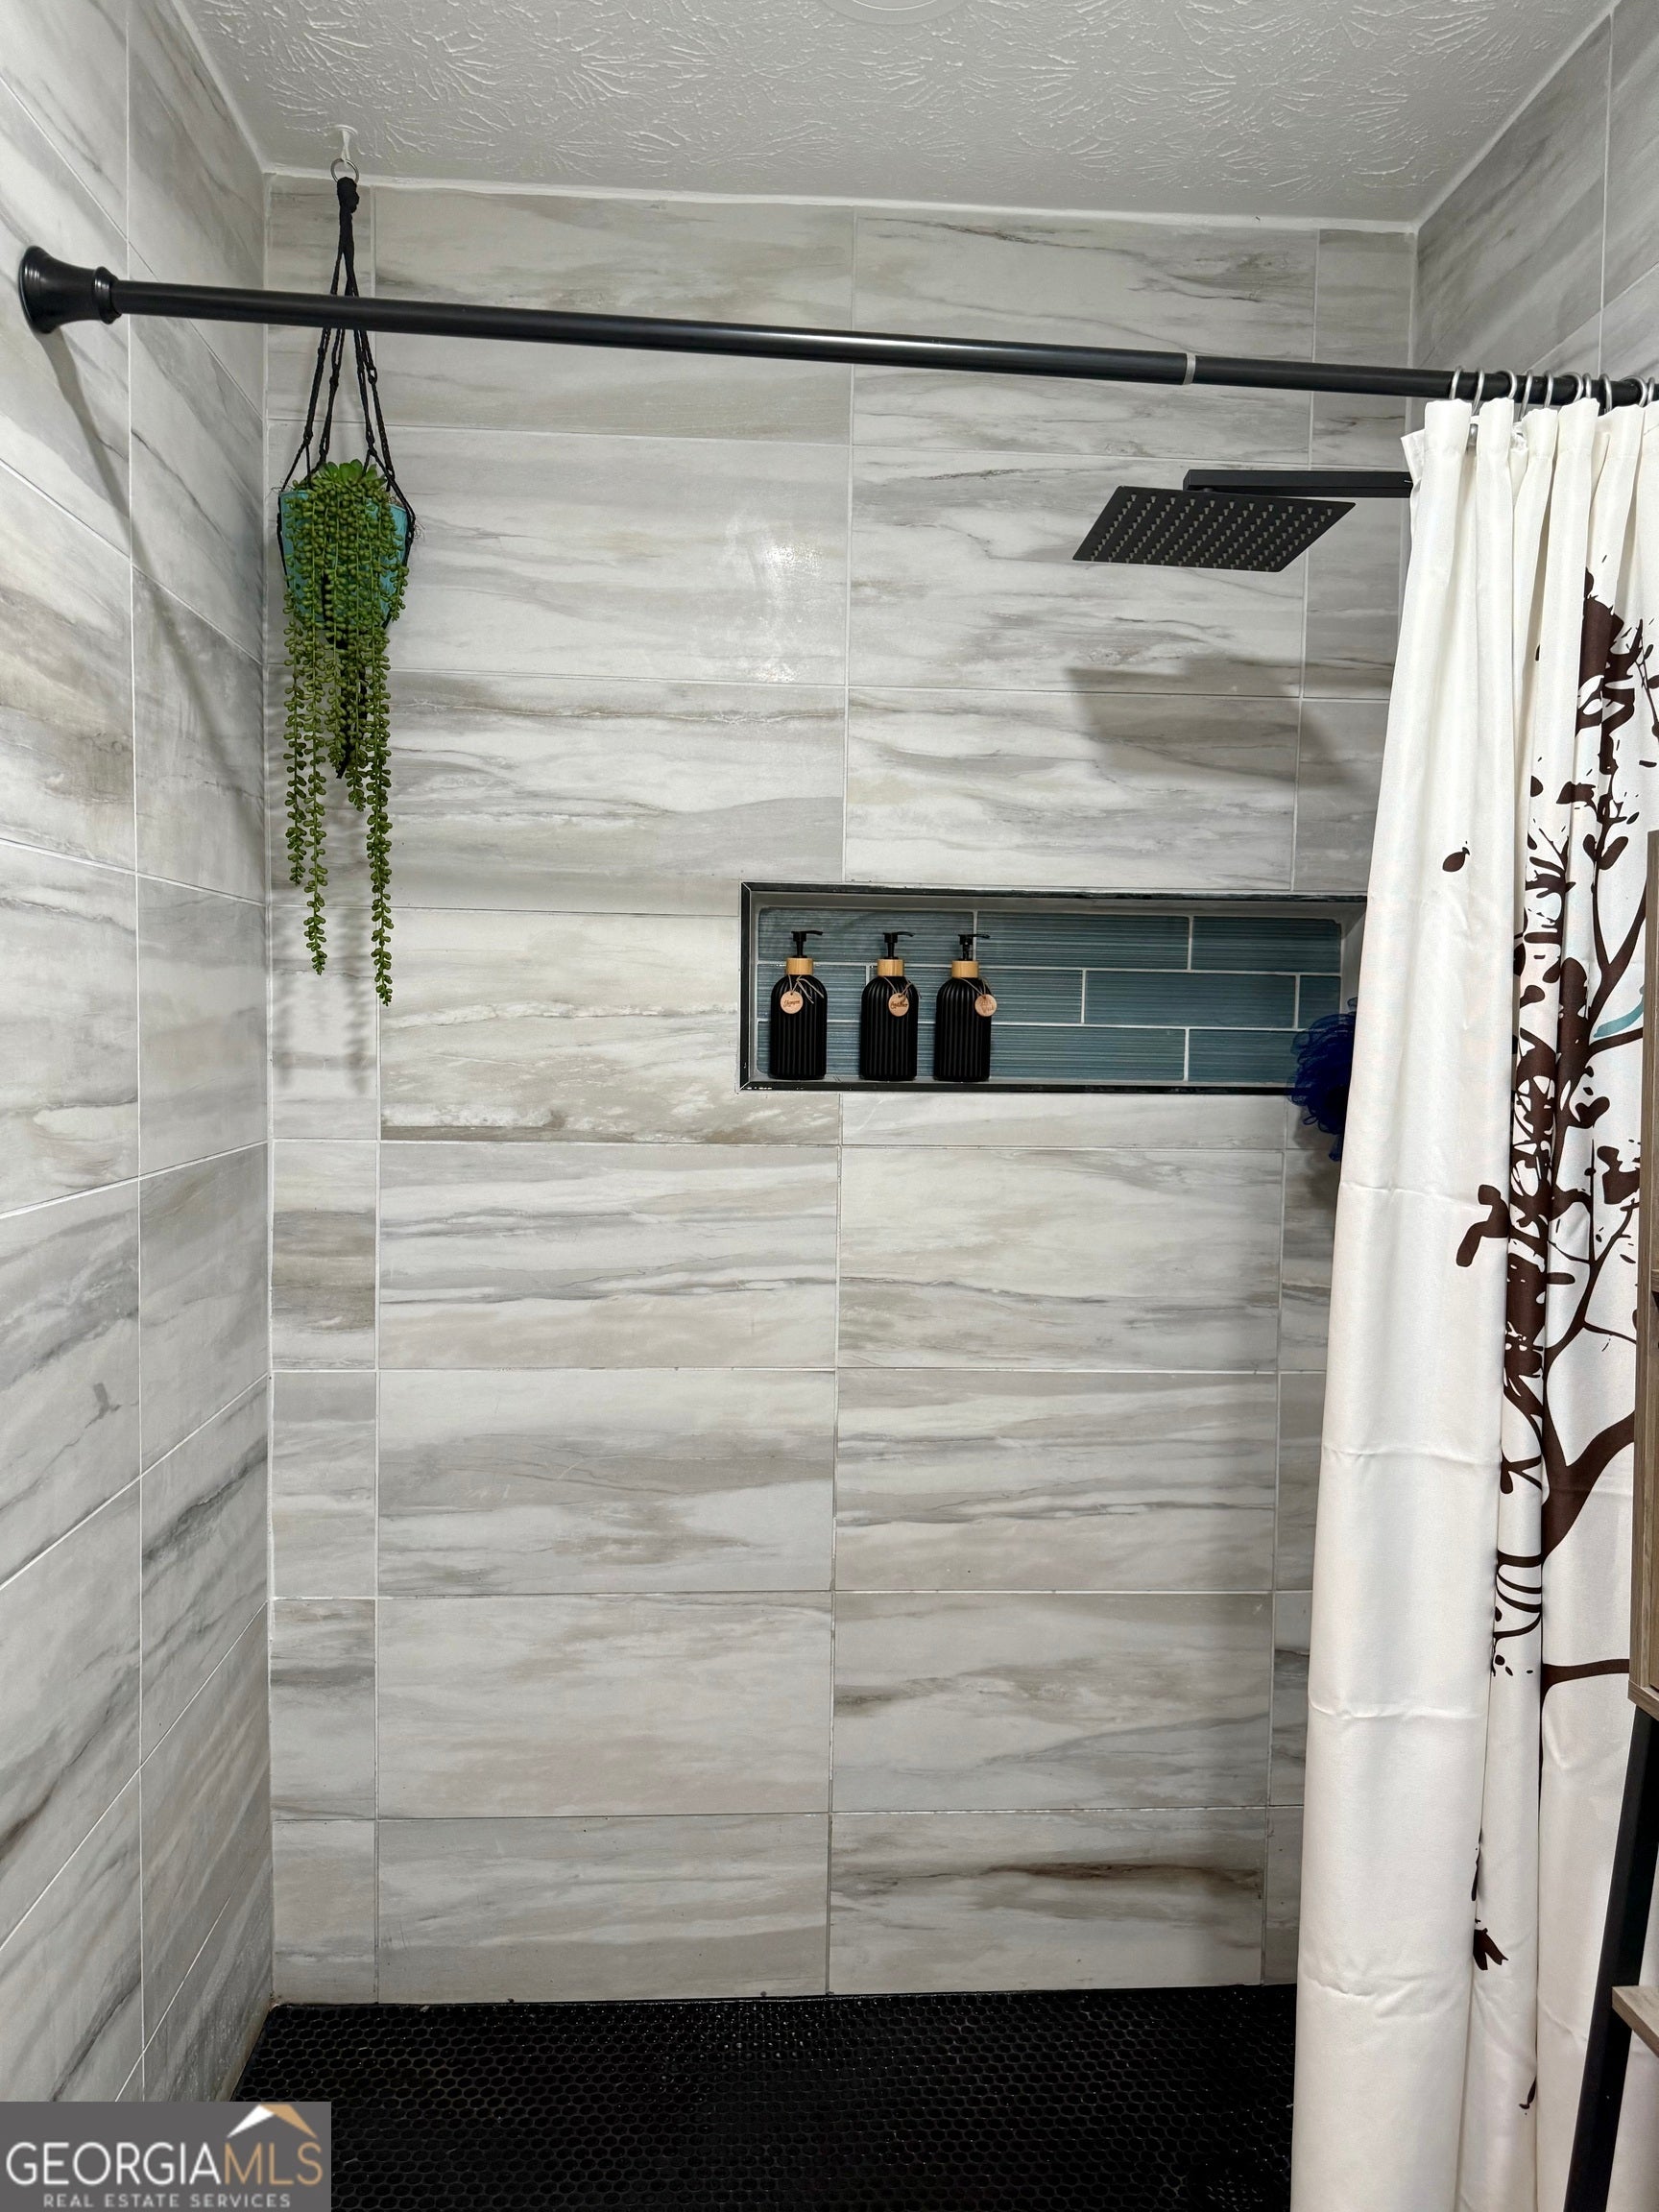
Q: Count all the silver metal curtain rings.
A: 10